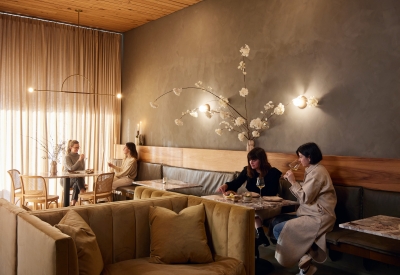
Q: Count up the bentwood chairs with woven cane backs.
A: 3